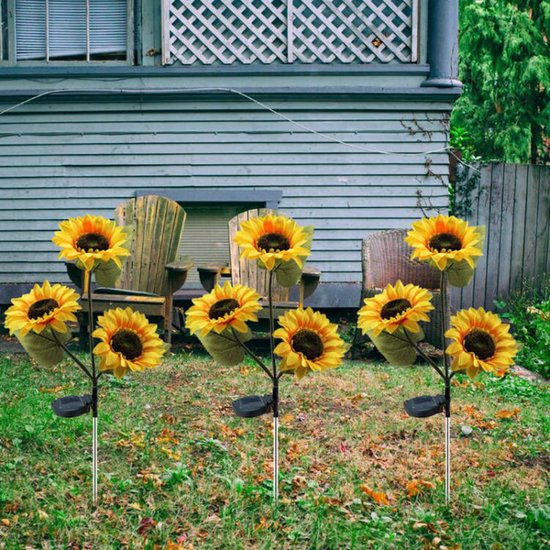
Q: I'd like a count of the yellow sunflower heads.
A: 9